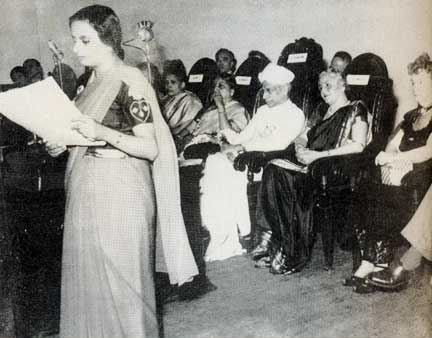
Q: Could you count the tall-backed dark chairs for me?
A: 4